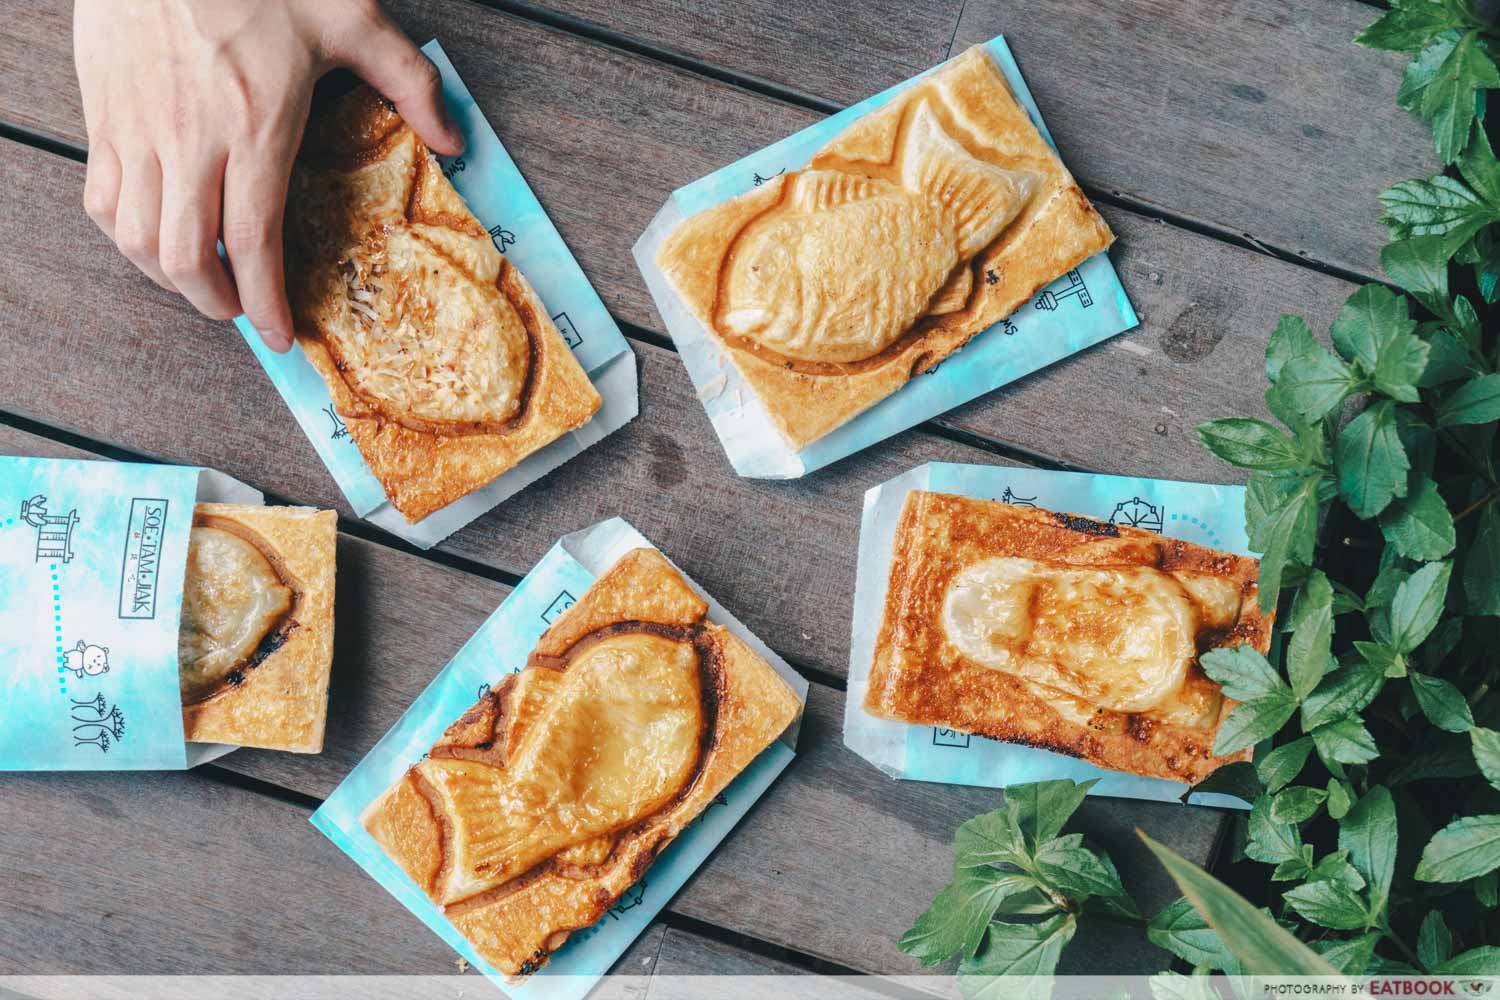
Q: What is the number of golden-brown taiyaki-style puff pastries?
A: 5